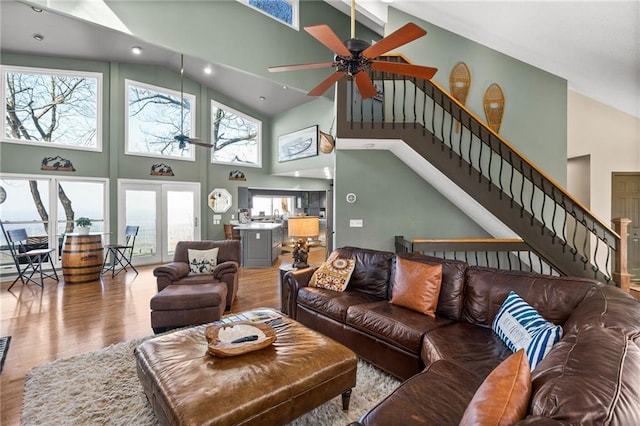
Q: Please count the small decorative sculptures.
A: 3